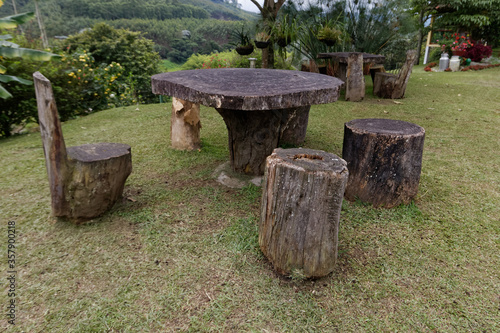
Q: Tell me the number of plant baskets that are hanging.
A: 4